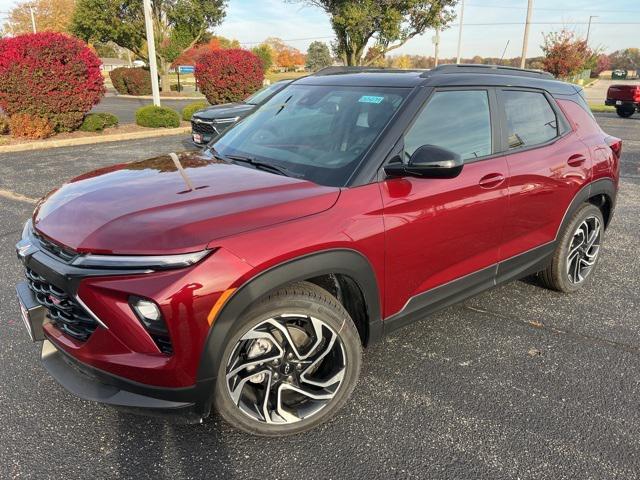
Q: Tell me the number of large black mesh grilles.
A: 1